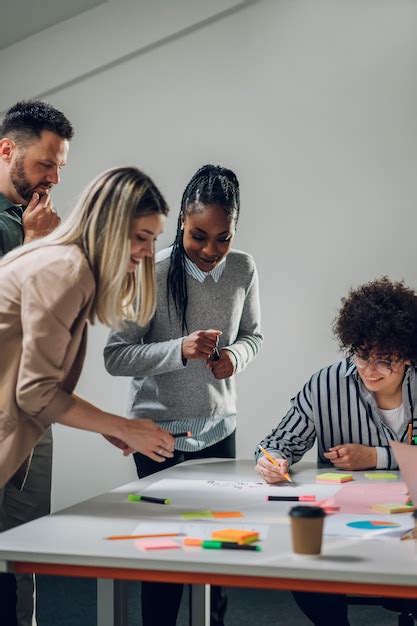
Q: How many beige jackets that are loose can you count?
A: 1